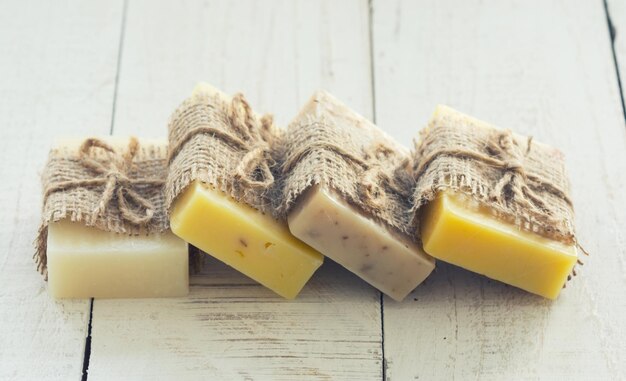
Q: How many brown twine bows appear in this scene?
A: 4